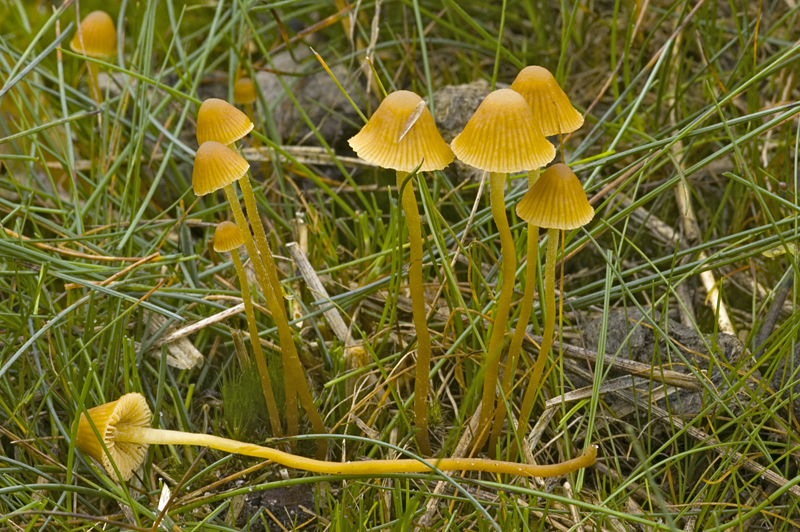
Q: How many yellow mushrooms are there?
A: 10